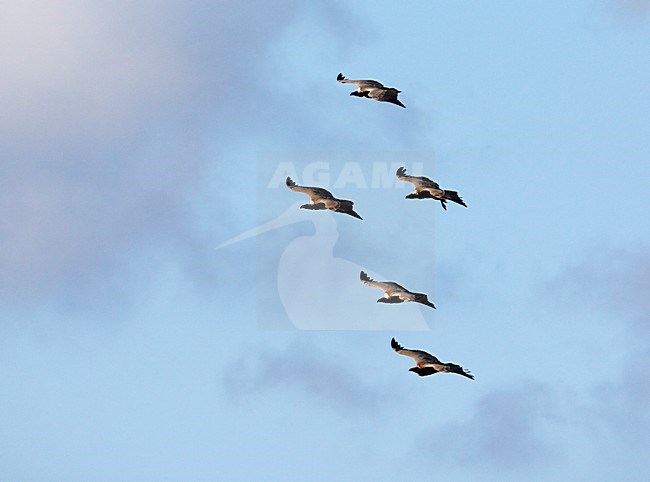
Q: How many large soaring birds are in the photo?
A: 5